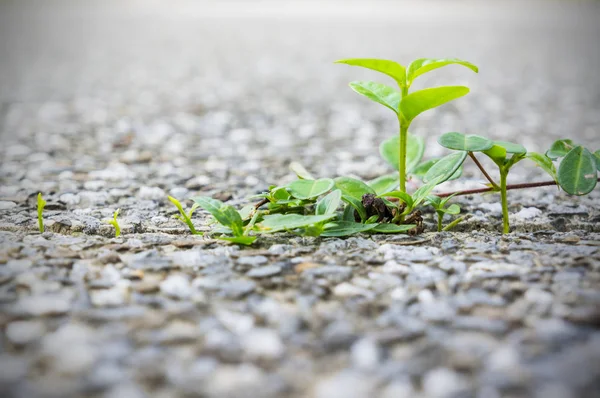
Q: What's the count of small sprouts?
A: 3